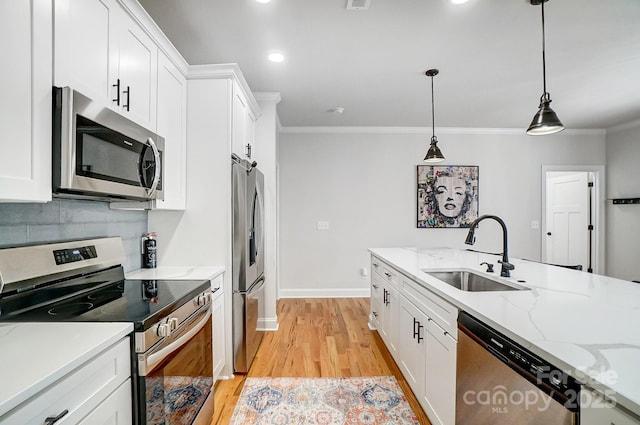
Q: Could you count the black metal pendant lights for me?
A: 2